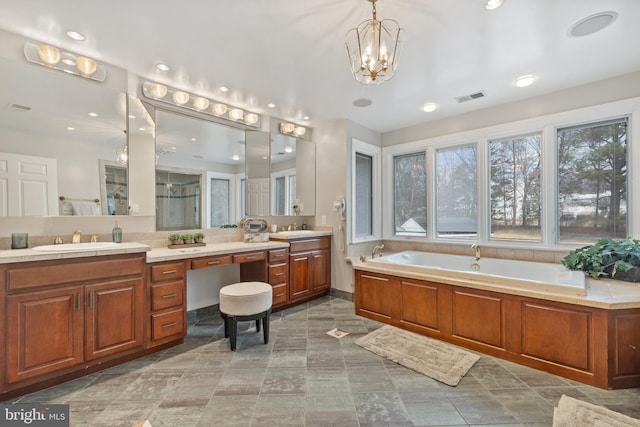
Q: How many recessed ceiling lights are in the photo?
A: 8